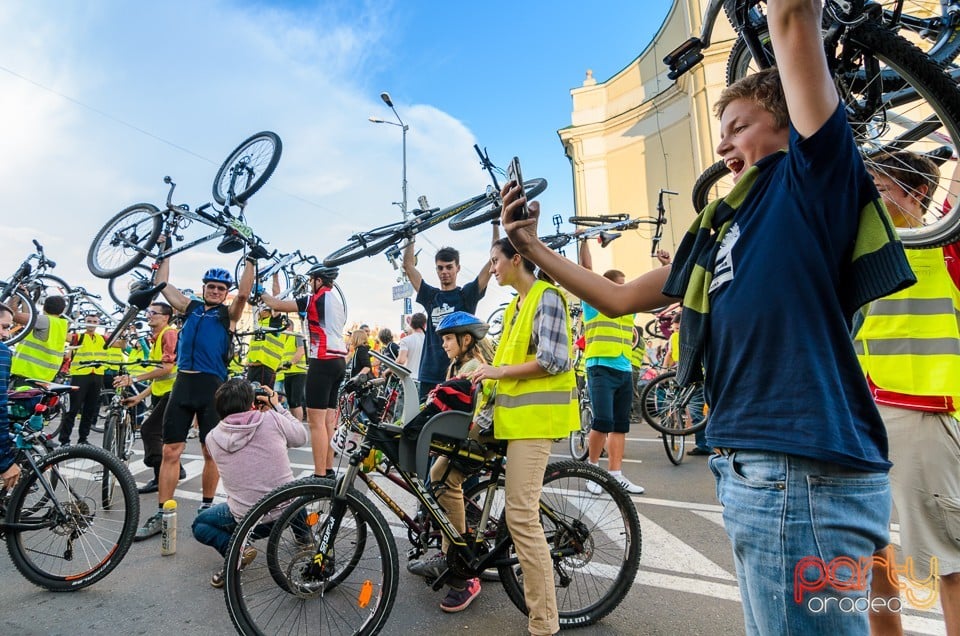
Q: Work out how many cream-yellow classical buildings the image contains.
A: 1